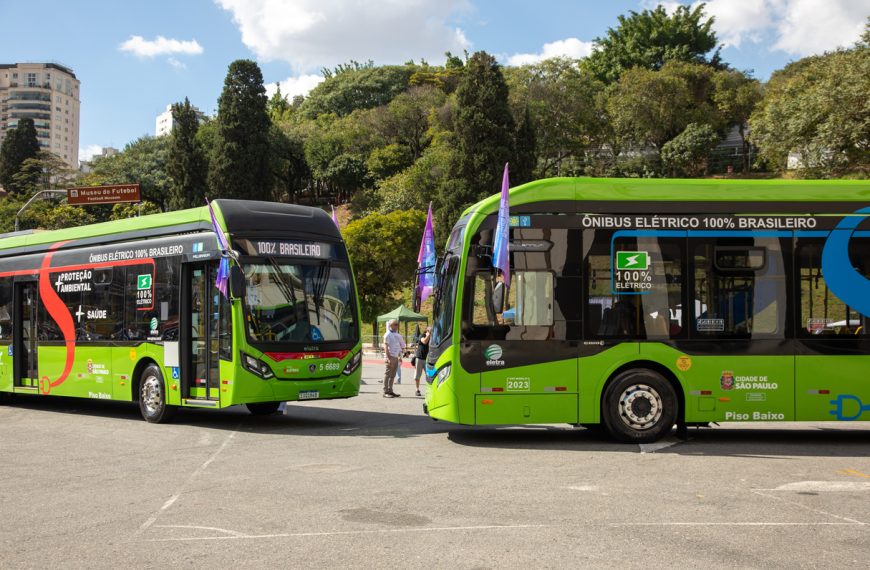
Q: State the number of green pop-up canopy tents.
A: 1